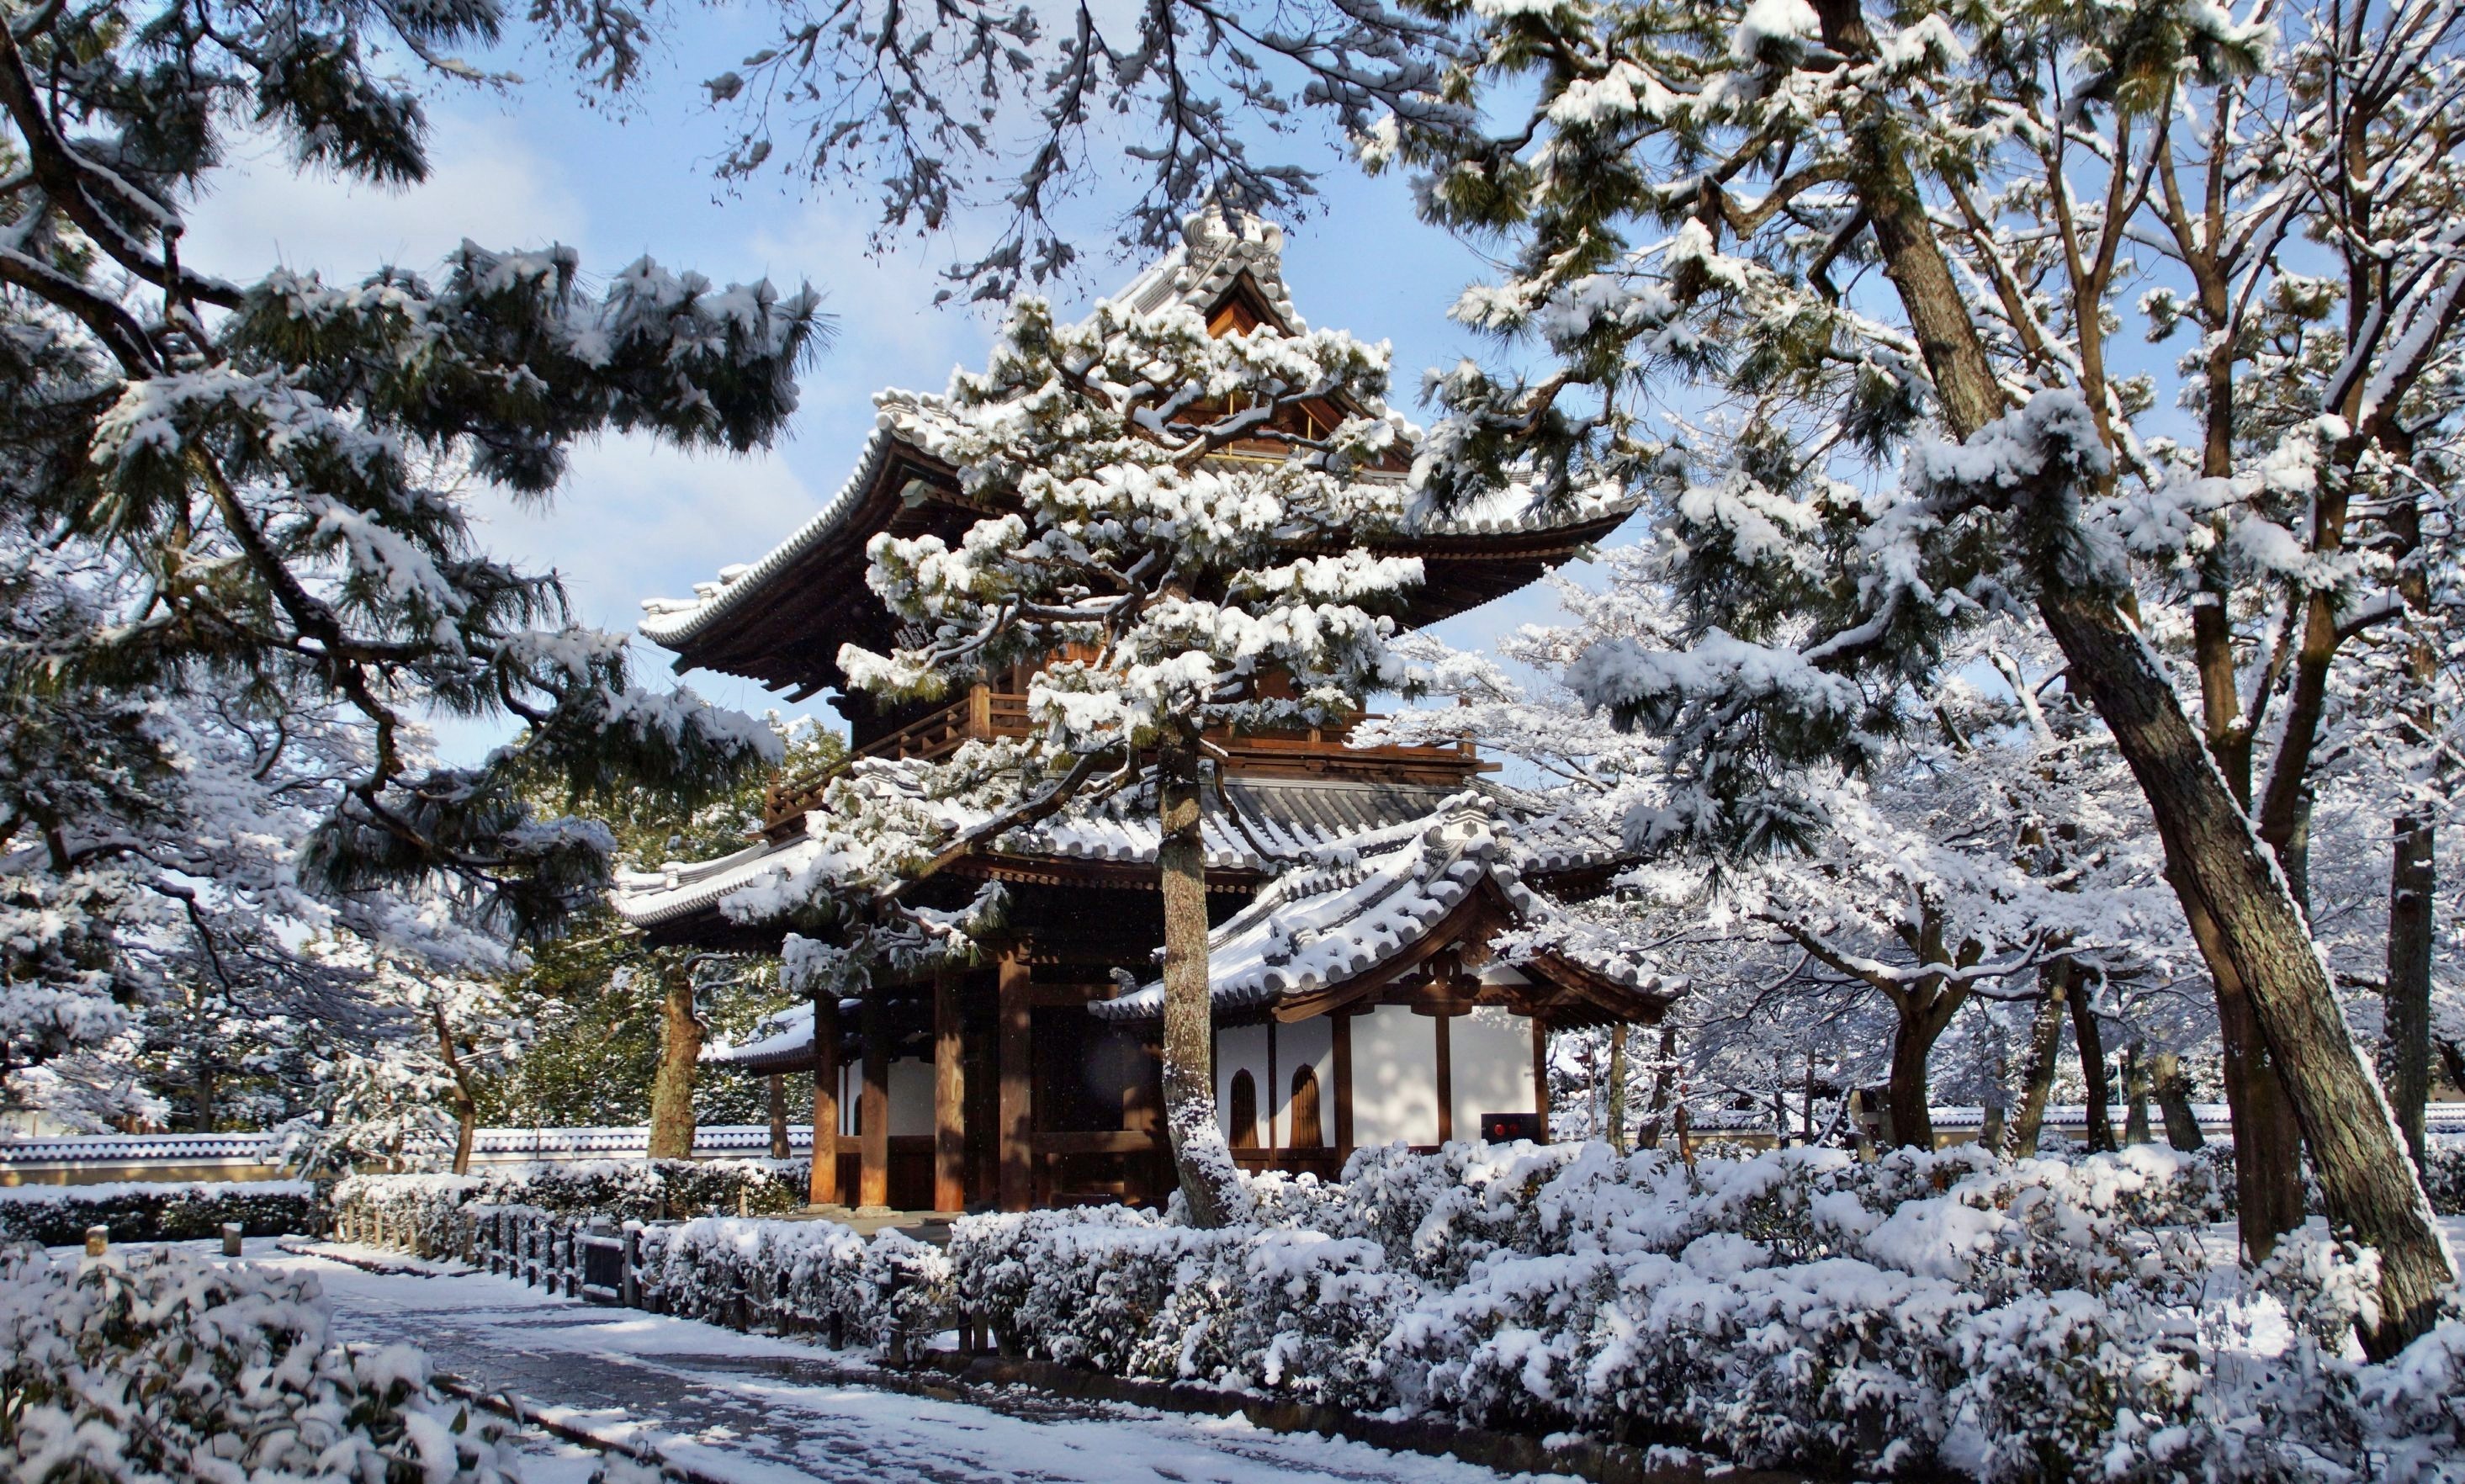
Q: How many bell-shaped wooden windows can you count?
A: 2